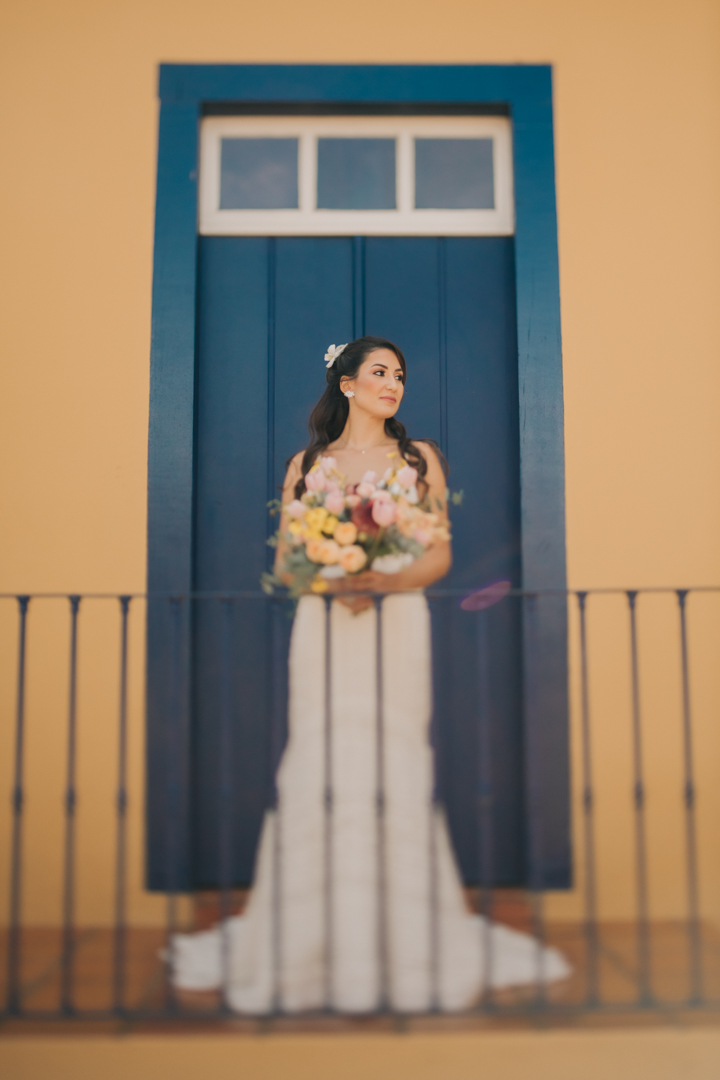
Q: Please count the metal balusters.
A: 14